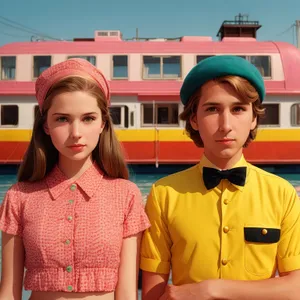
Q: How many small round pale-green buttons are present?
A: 6